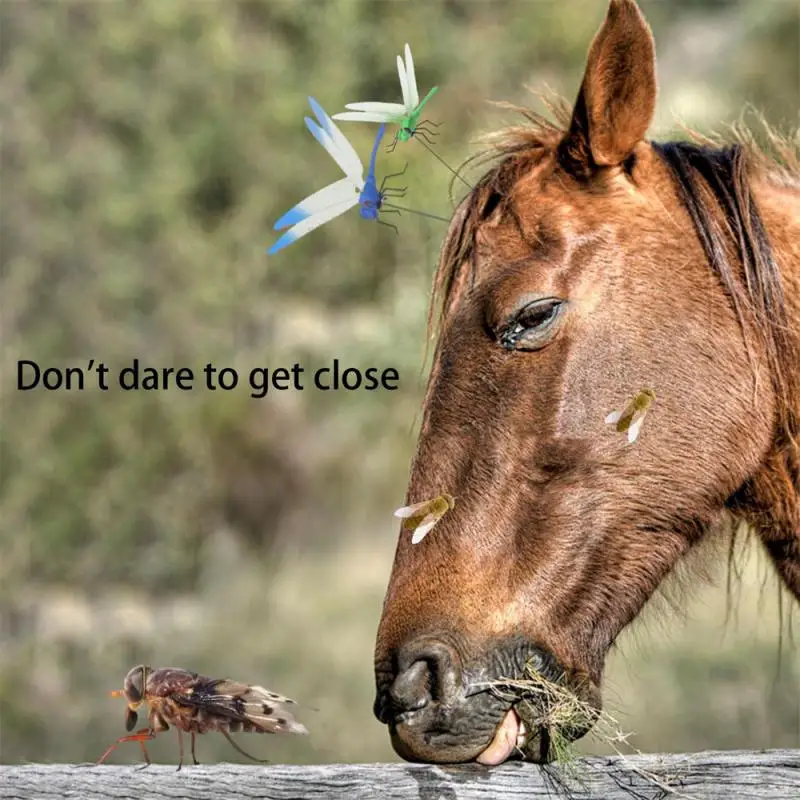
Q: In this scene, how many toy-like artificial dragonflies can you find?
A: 2